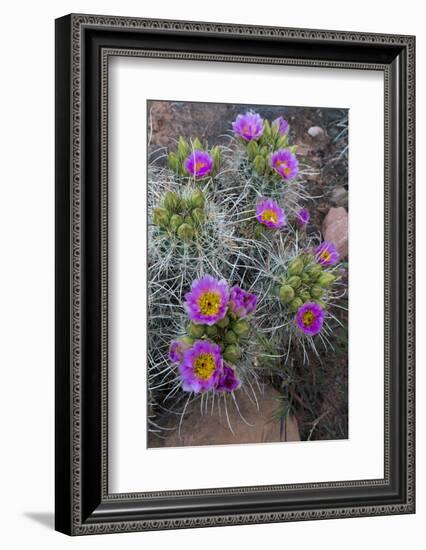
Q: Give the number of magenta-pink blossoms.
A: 13